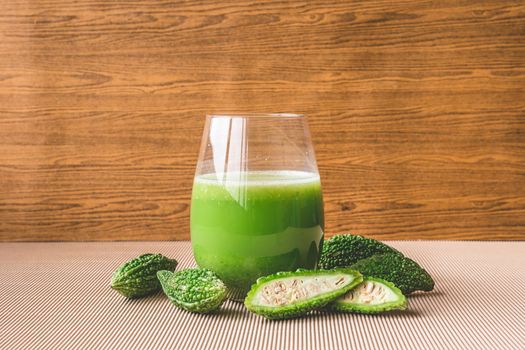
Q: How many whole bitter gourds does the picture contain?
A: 4